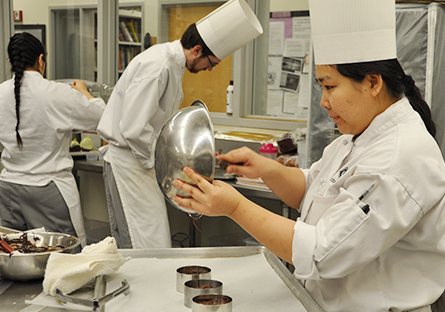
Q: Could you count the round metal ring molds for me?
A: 3